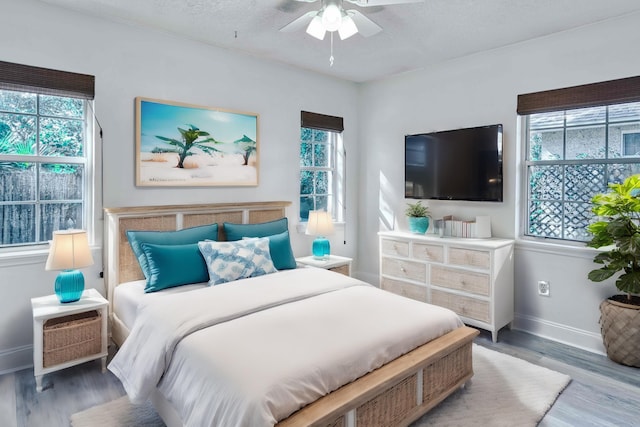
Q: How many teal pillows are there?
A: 4